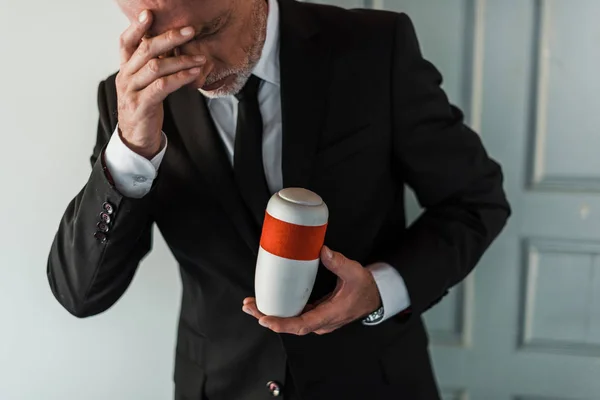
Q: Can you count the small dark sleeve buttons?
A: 4